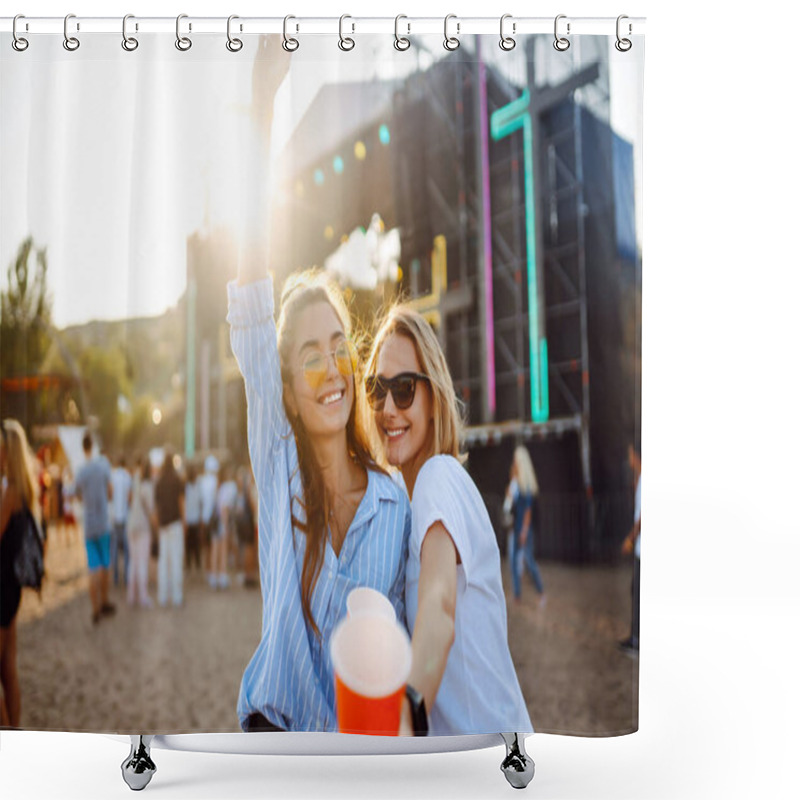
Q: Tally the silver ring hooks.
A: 12